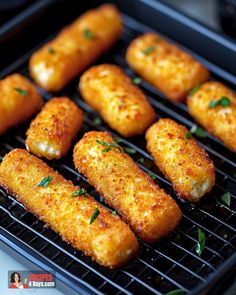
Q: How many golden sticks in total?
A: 9